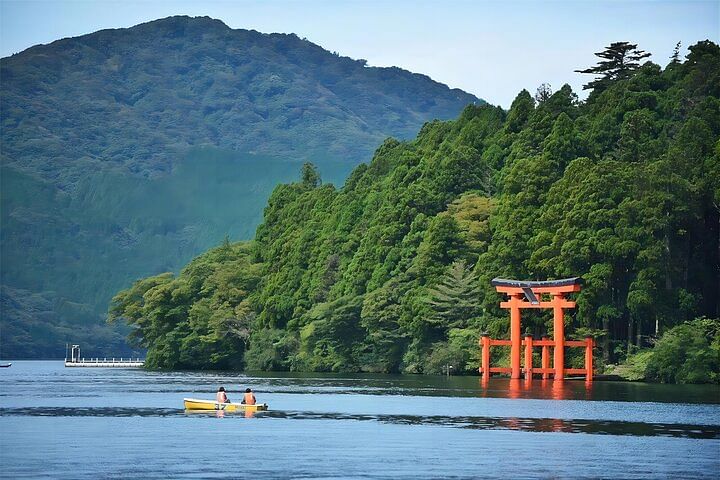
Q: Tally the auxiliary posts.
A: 4